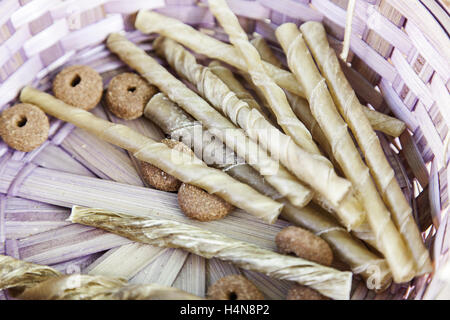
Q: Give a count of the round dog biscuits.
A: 8